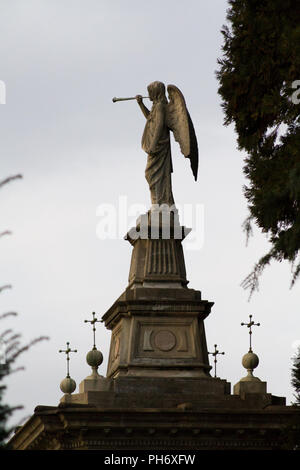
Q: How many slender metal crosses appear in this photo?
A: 4